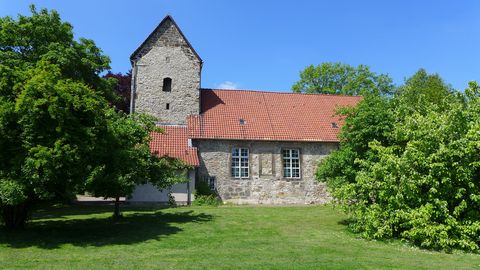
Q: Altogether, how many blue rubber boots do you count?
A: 0